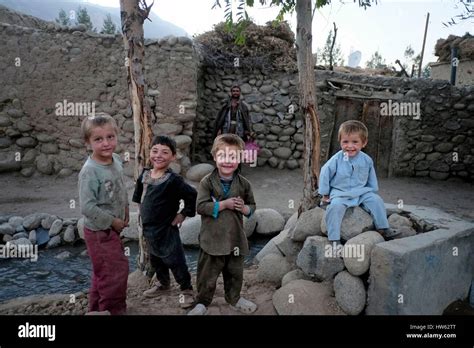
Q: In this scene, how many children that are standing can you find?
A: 3